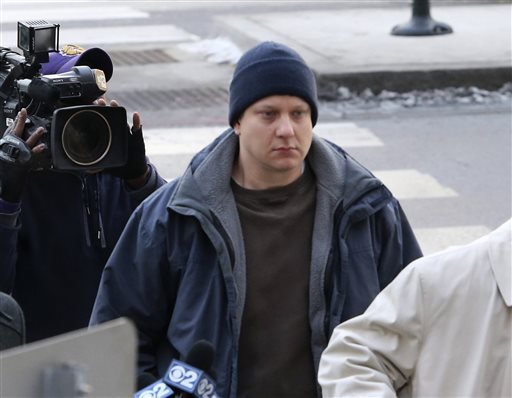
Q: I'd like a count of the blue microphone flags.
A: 2